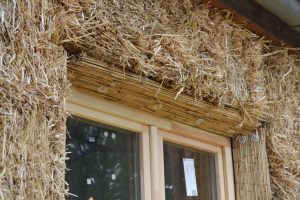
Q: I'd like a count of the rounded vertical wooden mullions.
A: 1